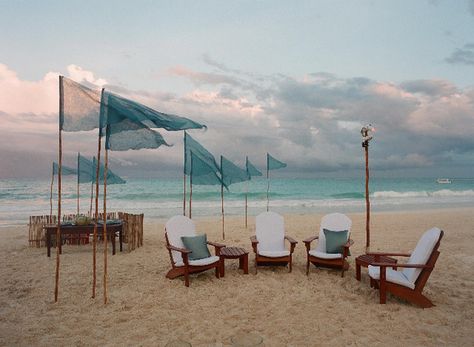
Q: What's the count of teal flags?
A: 11